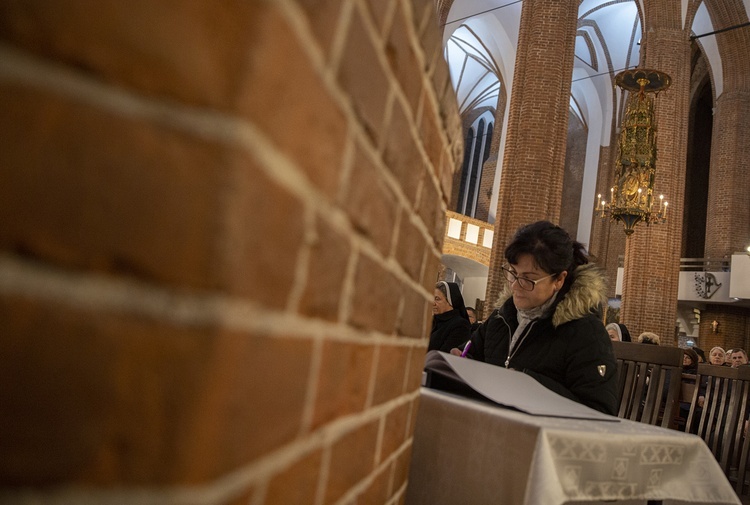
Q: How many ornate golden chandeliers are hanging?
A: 1